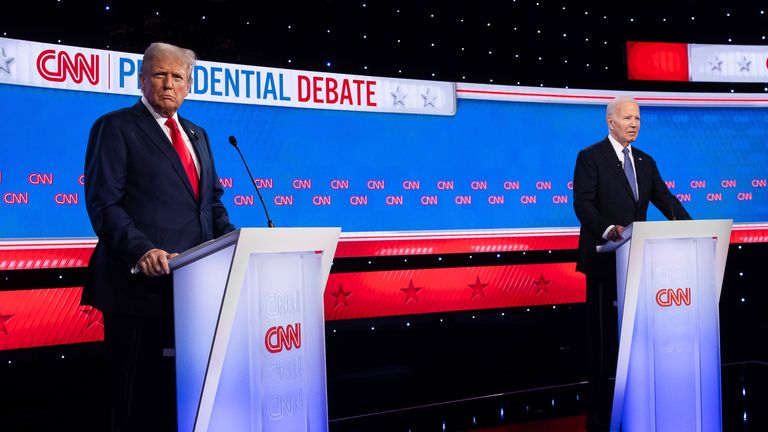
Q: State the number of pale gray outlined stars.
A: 5